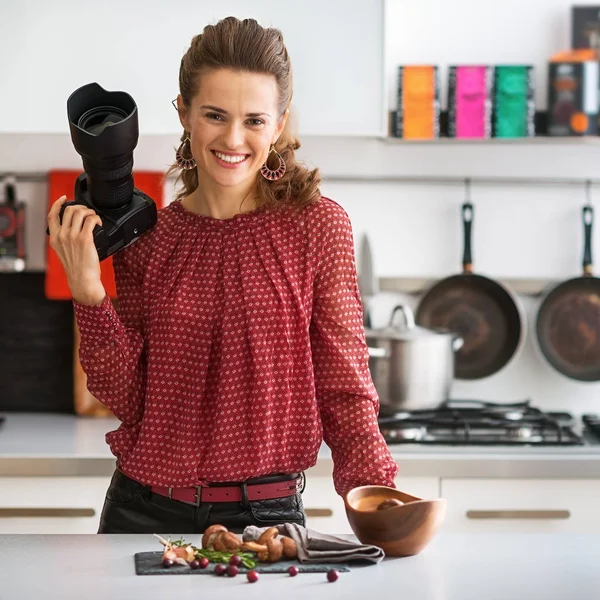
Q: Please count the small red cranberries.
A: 9